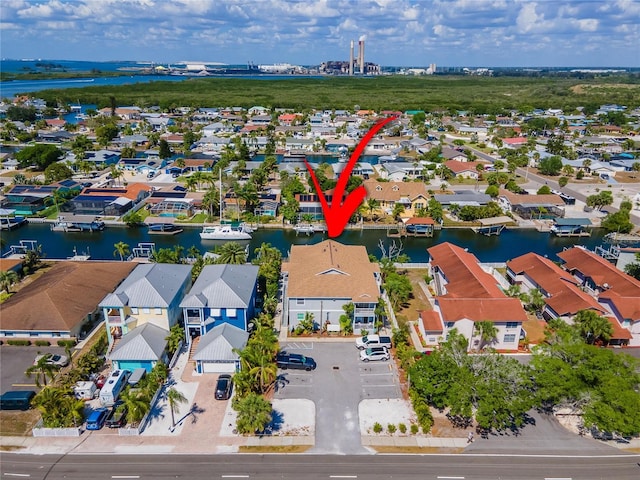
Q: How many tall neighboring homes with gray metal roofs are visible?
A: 2